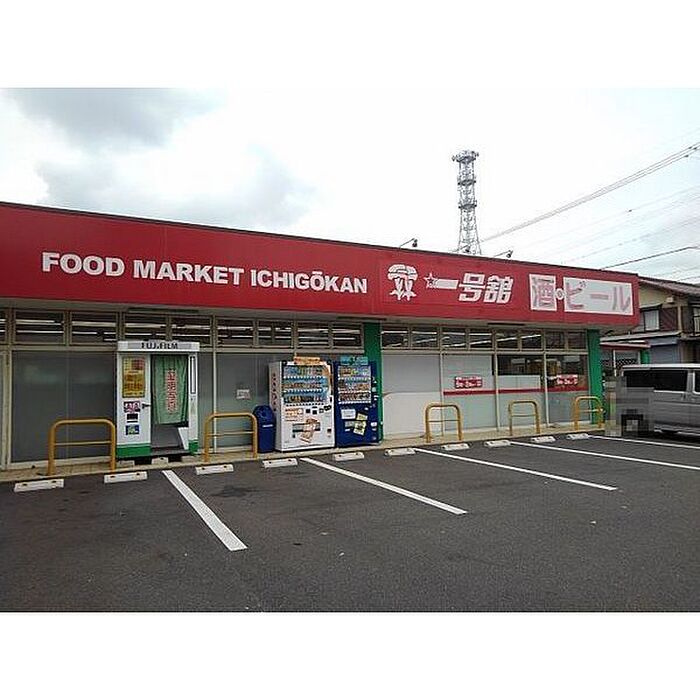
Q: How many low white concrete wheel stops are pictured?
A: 10